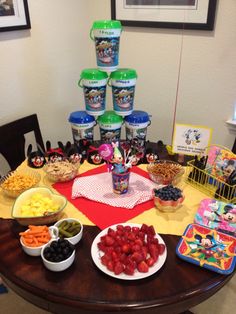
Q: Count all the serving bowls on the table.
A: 8